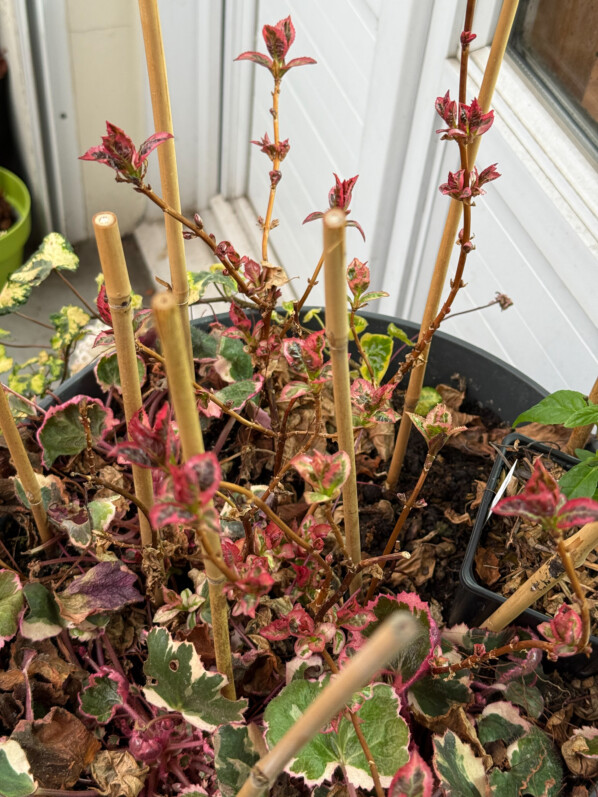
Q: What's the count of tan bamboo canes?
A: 9